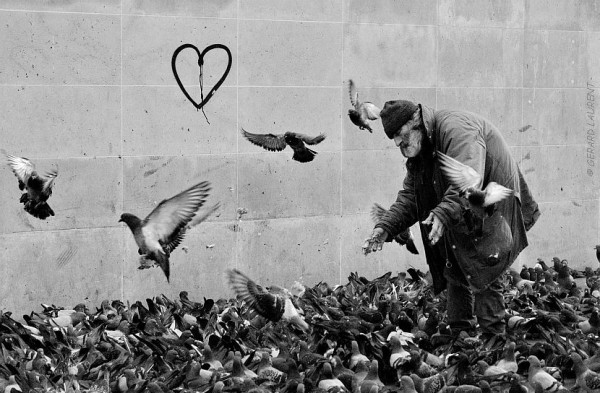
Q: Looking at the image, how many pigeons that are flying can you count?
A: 7